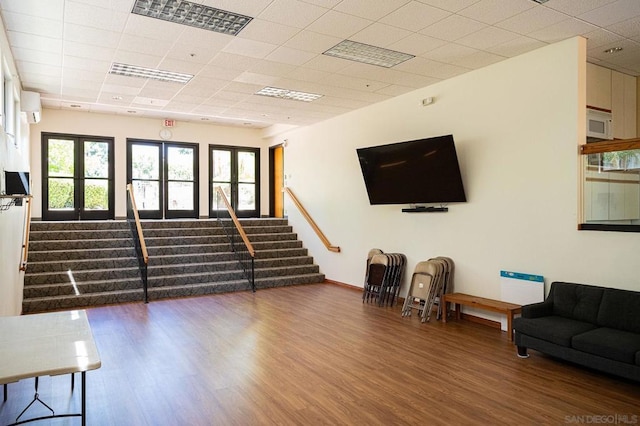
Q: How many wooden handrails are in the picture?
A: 4